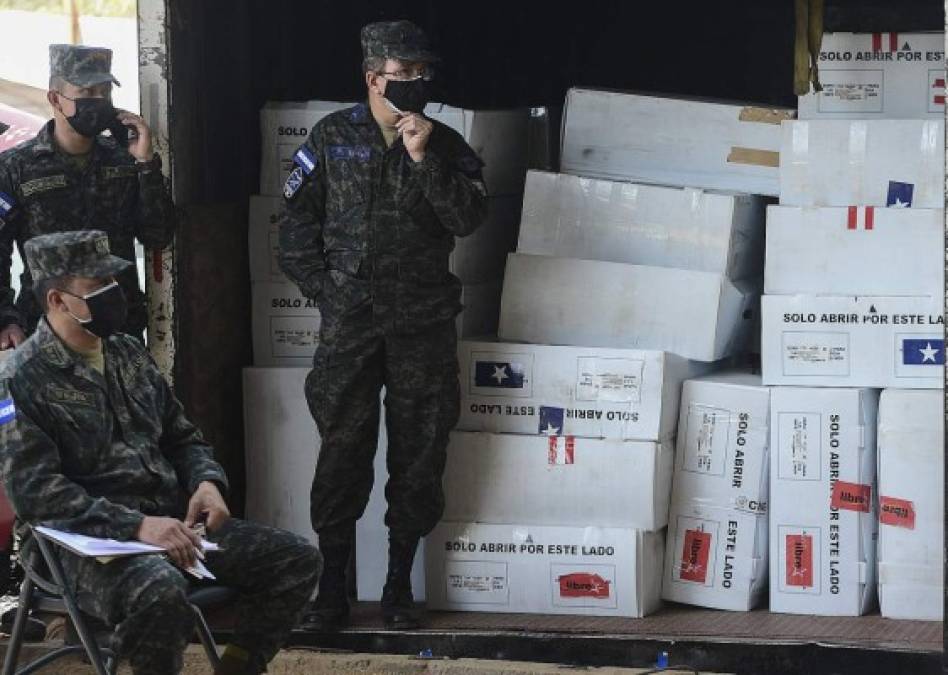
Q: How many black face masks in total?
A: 3